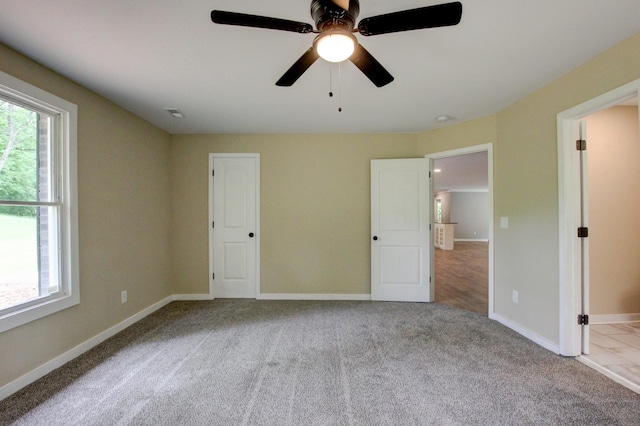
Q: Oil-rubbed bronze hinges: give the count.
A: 9